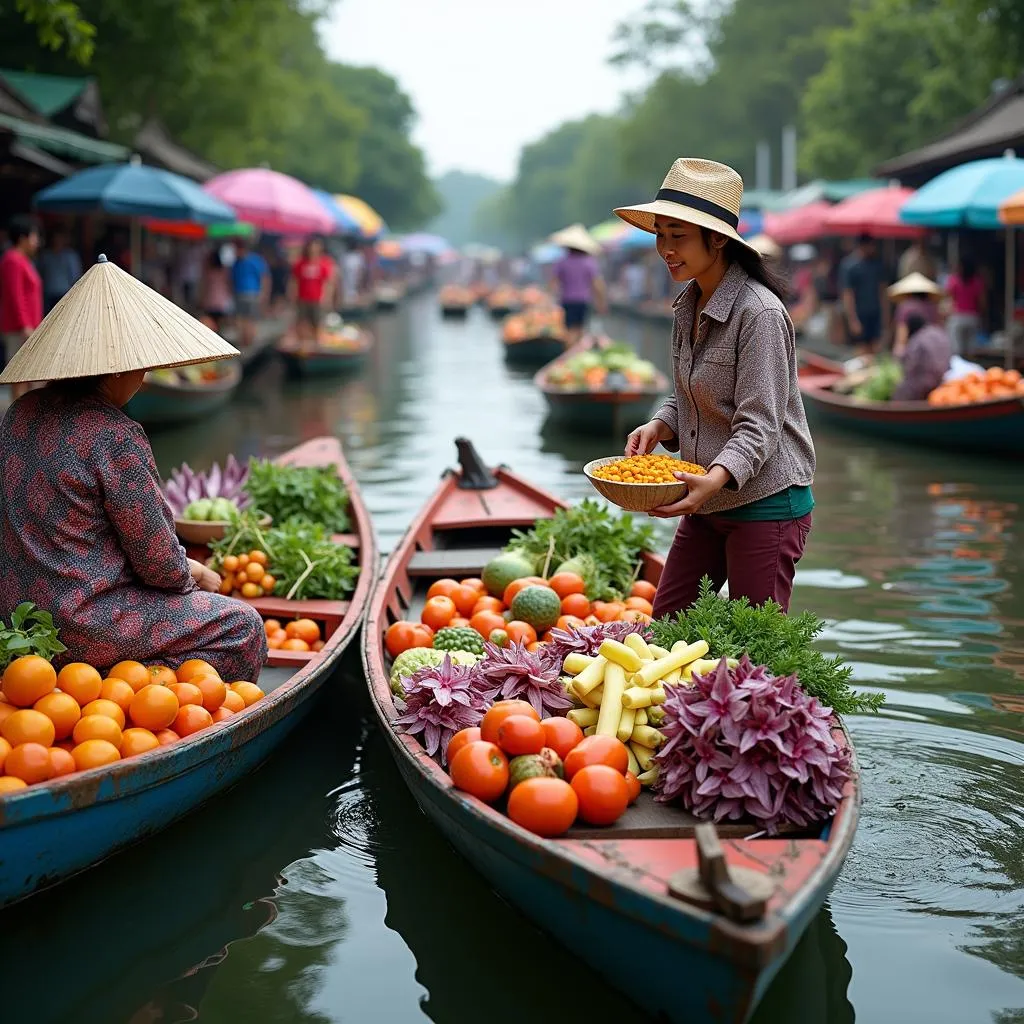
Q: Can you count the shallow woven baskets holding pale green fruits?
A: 1